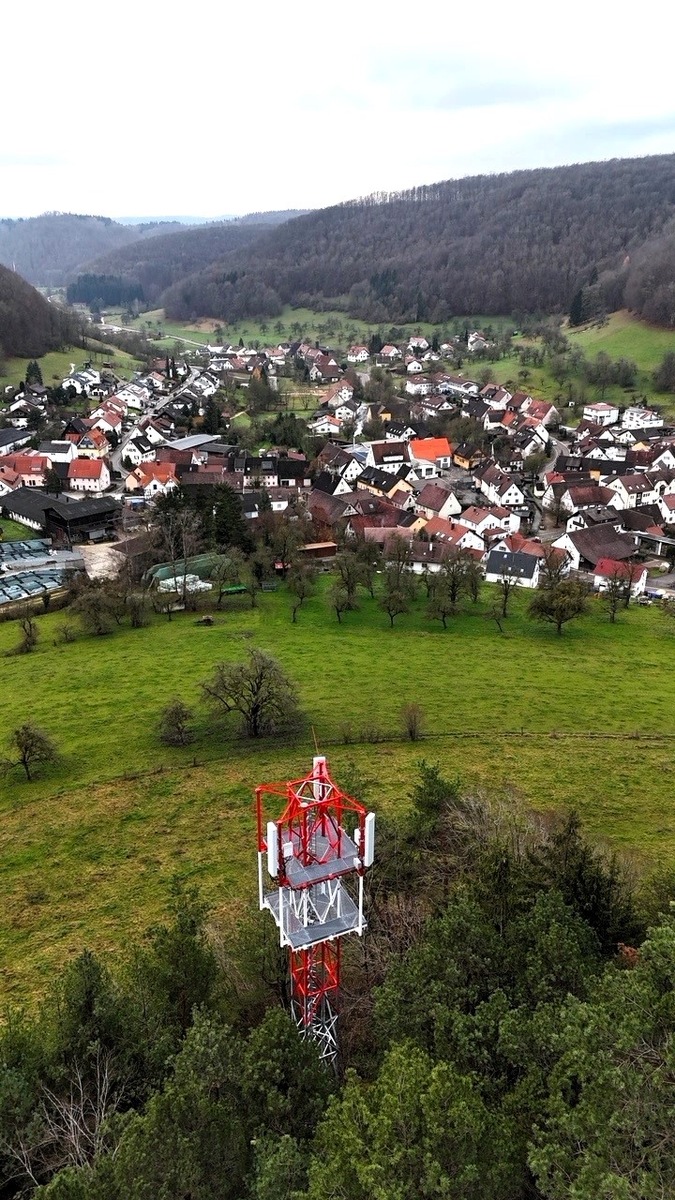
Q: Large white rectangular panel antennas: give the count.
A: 3